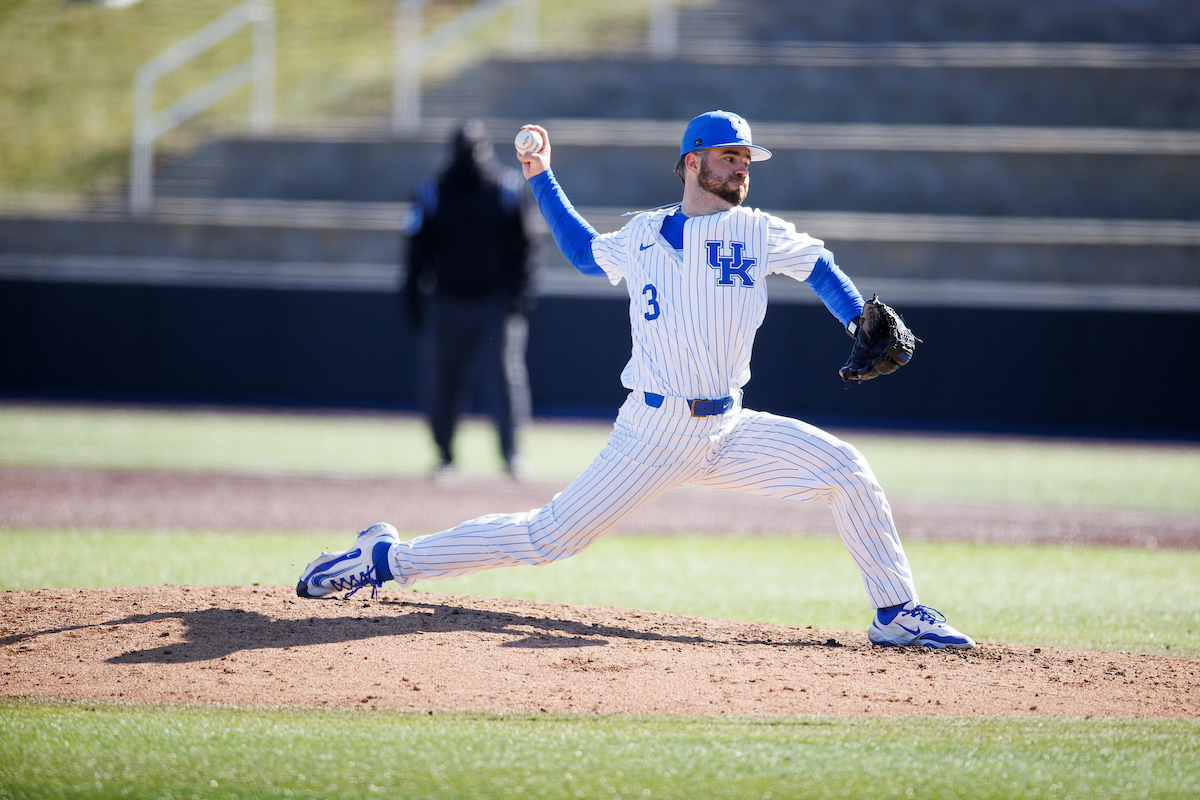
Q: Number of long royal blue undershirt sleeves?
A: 2